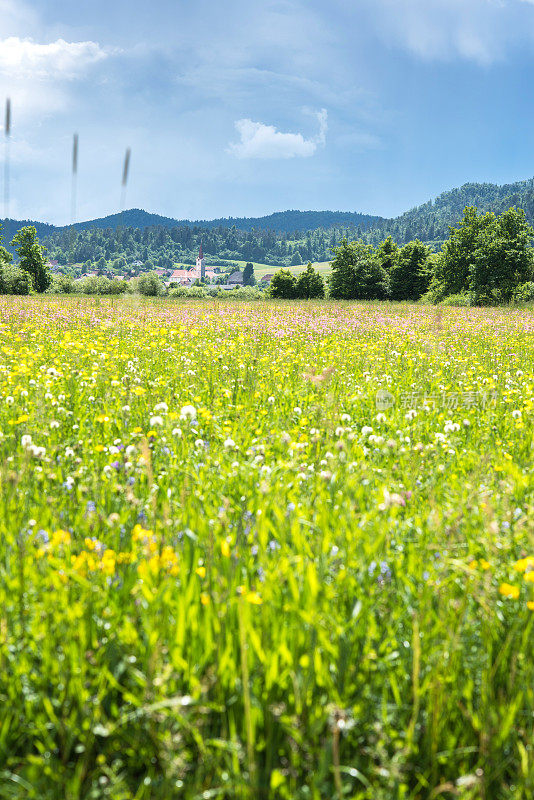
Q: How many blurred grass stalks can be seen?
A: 3